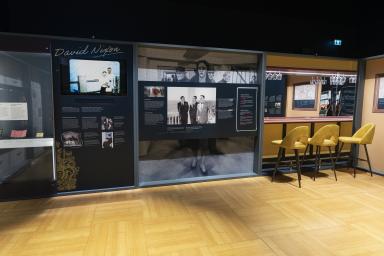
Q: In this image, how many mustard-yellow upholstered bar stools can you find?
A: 3